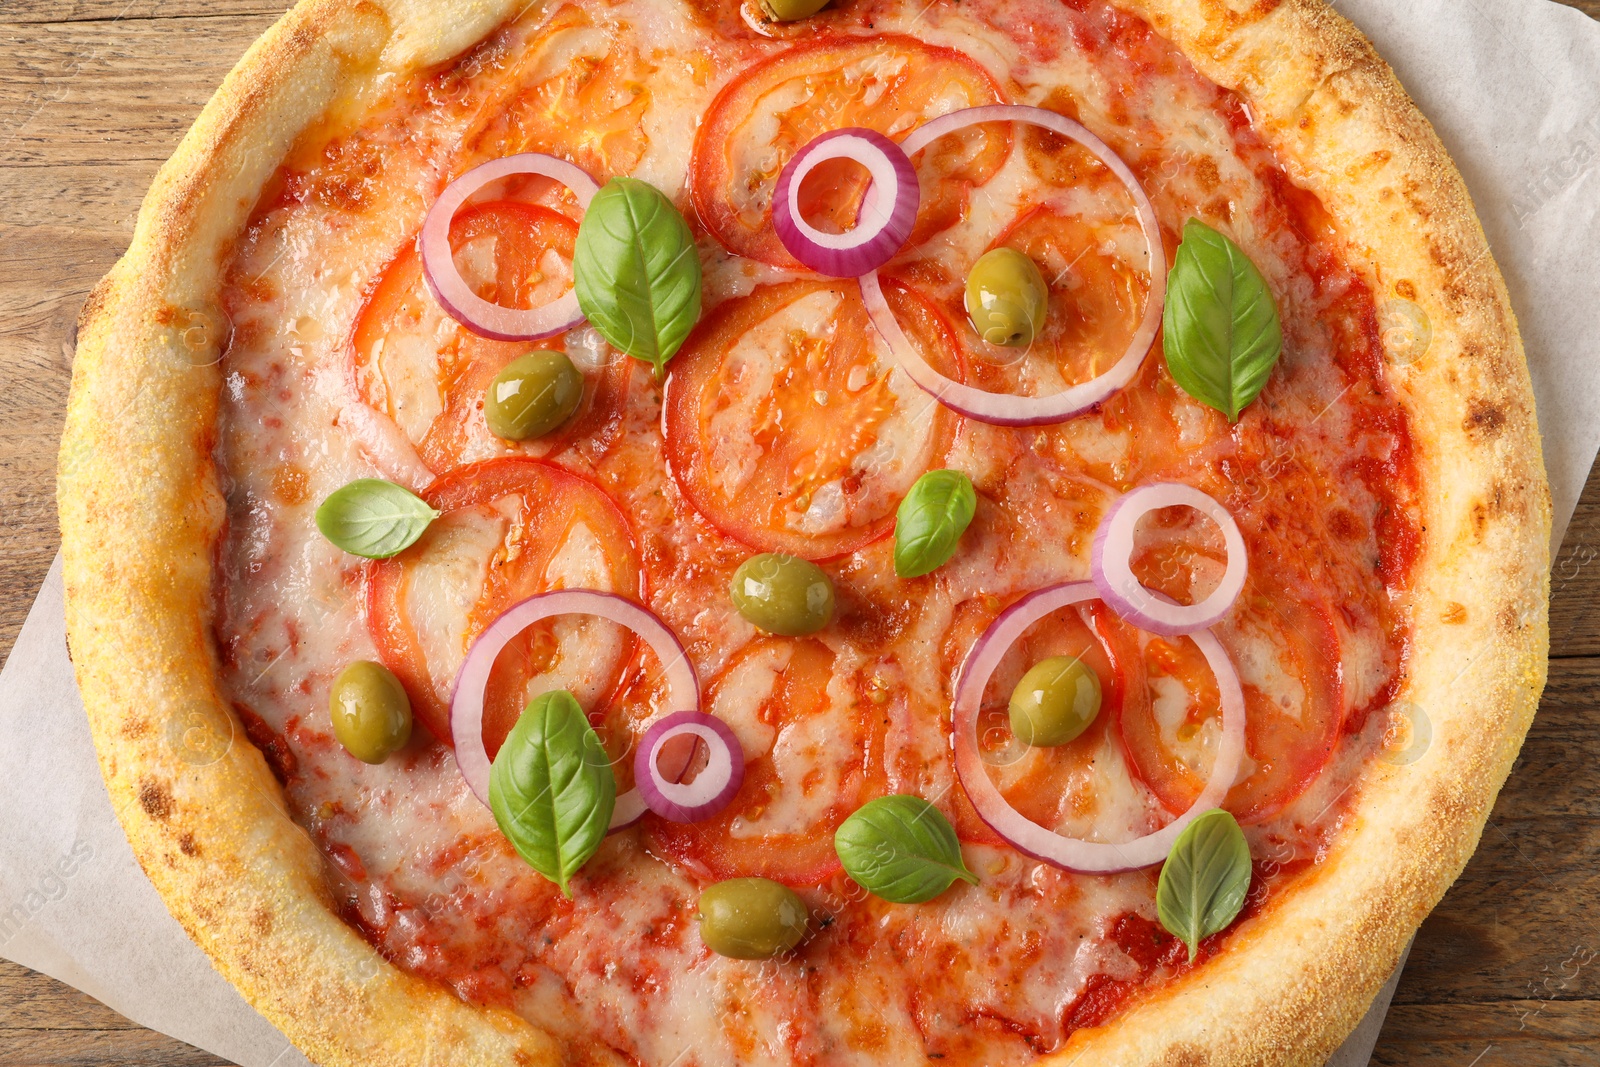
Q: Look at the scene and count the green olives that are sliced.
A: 0